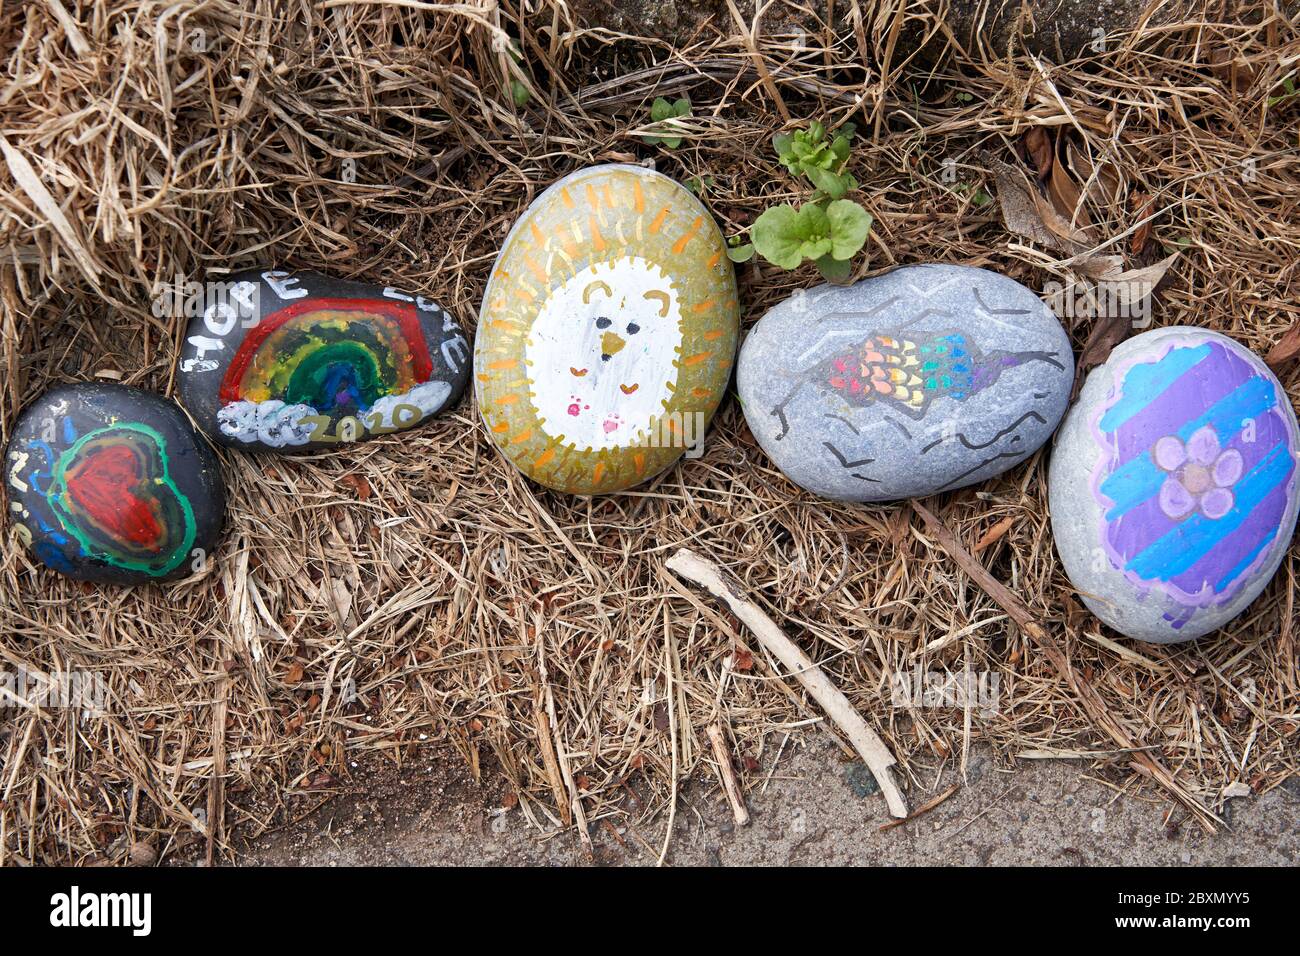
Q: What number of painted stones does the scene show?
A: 5